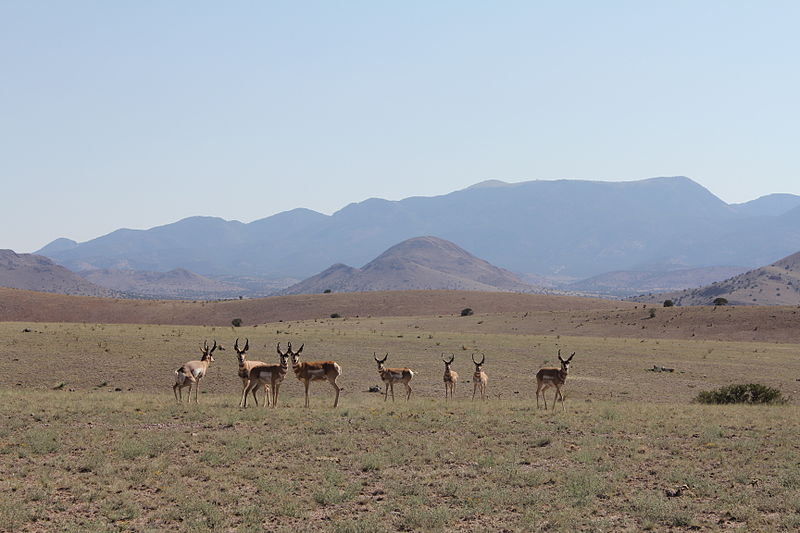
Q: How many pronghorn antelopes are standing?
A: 8